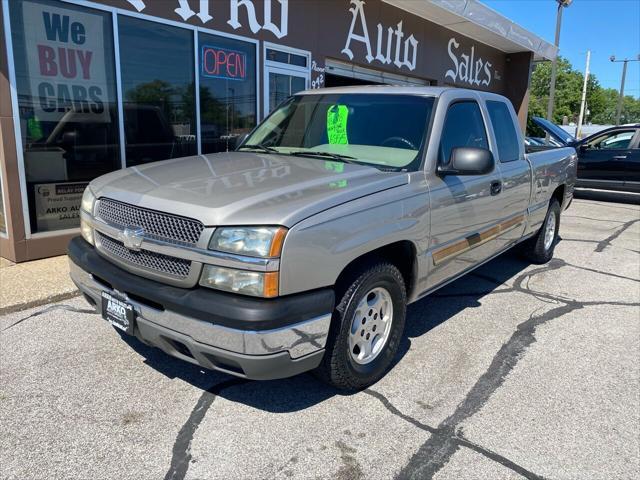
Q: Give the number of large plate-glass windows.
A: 3